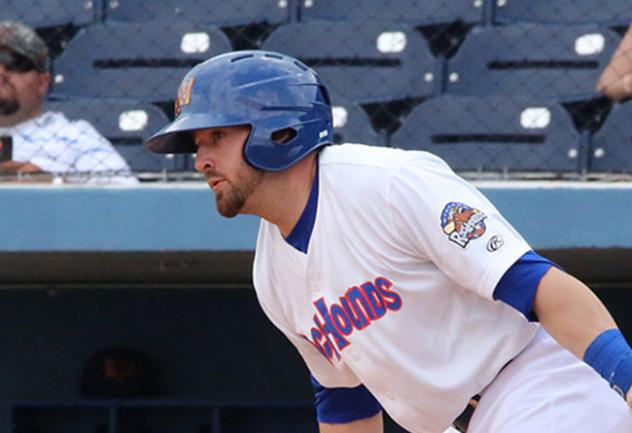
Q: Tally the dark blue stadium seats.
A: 11